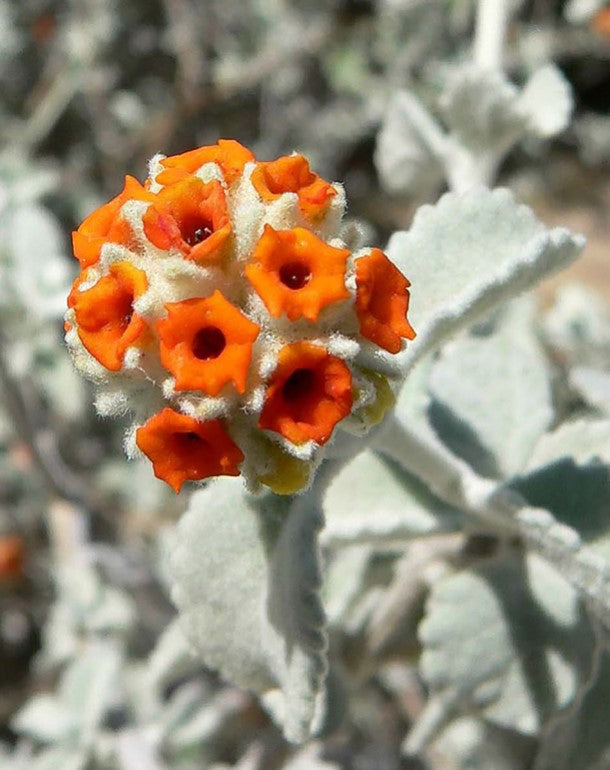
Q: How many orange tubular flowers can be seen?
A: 10